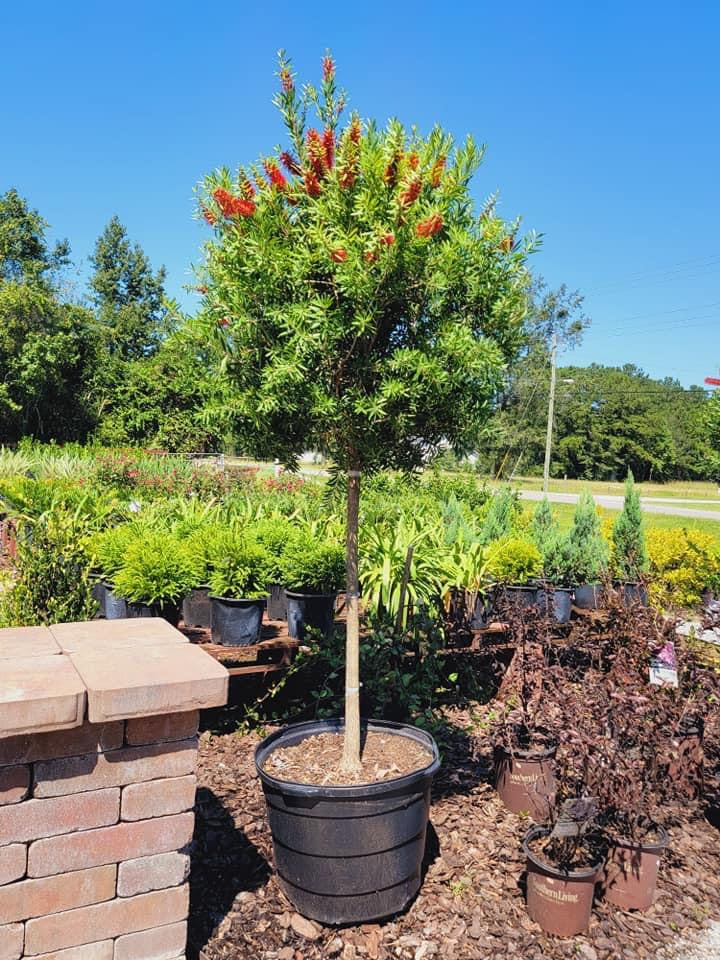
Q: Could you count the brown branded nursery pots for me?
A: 4